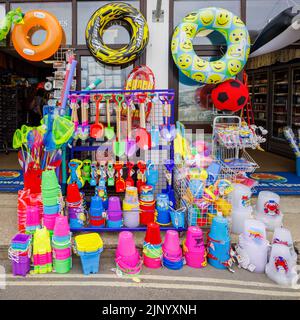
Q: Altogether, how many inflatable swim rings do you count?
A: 3